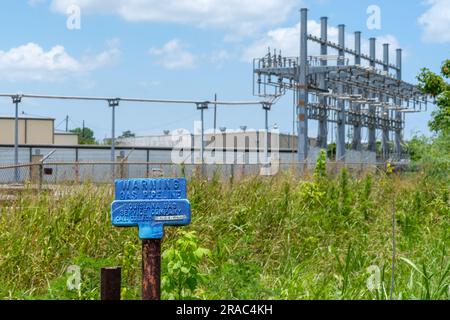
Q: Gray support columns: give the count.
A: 7